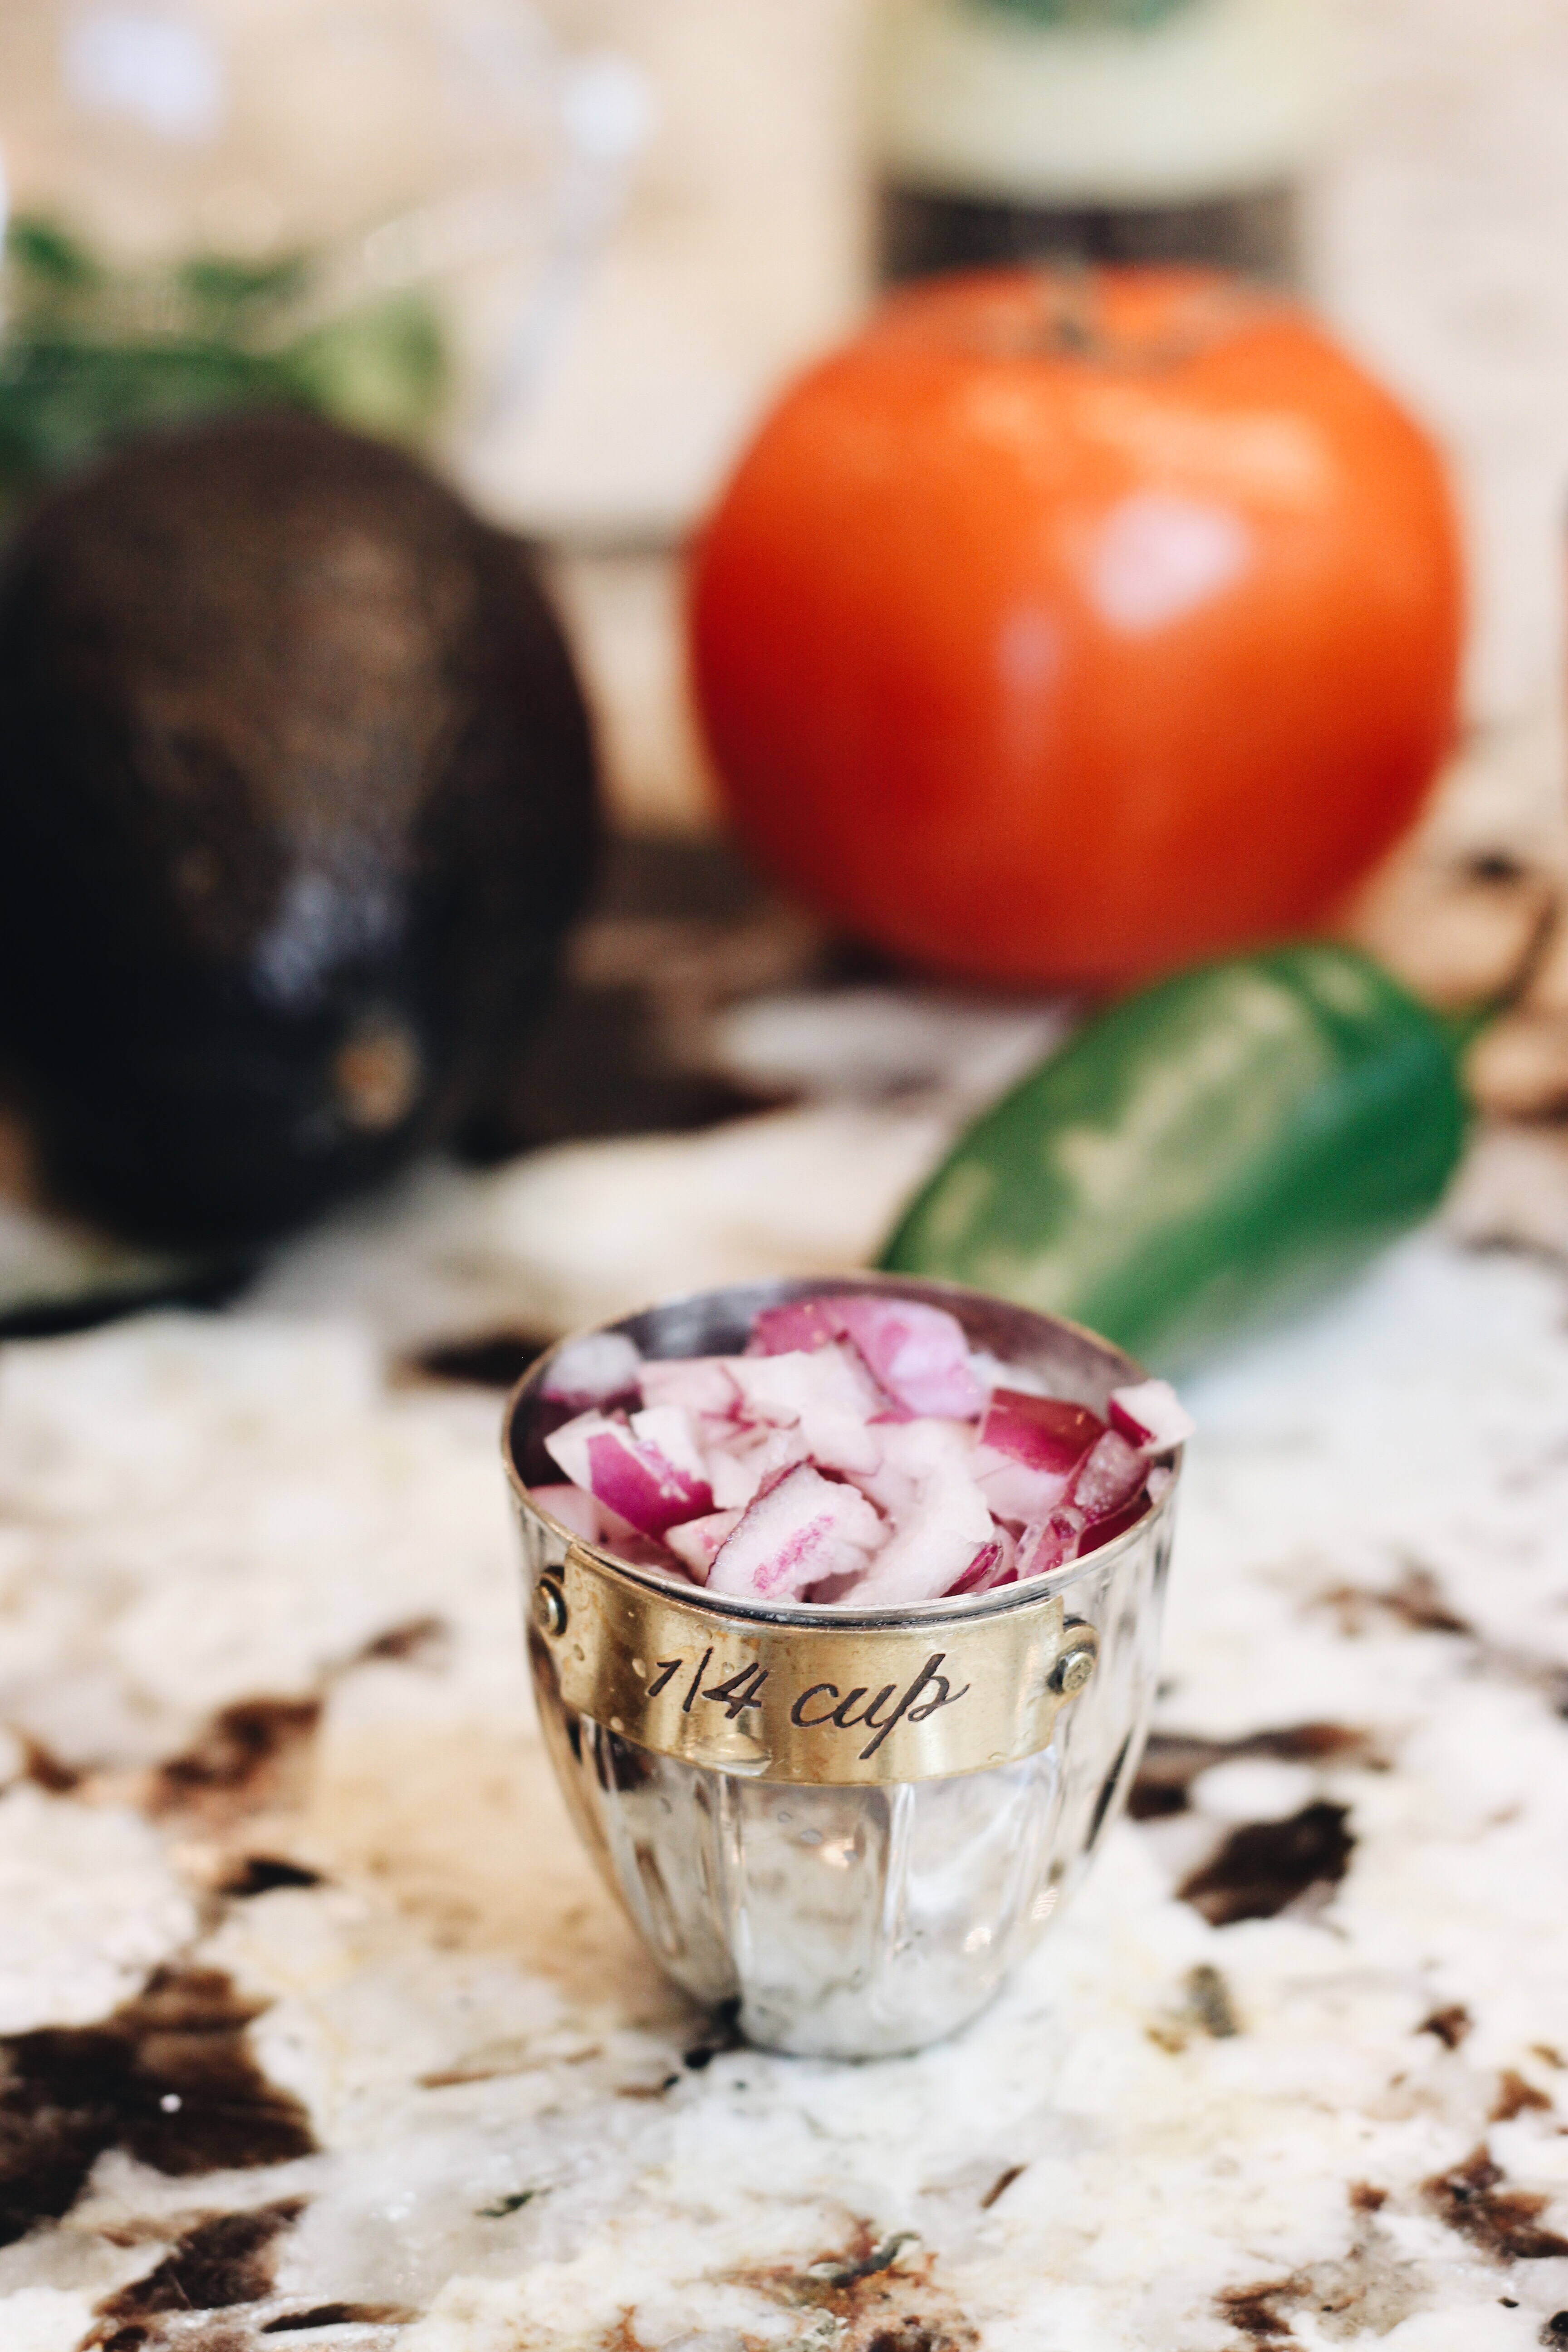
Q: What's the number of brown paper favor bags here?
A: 0